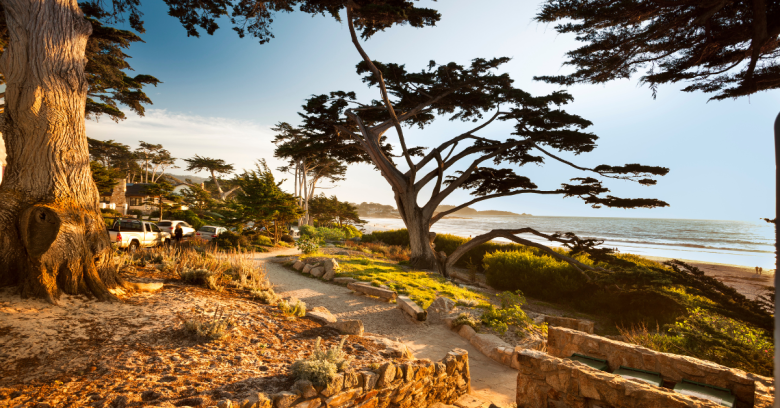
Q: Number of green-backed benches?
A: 3